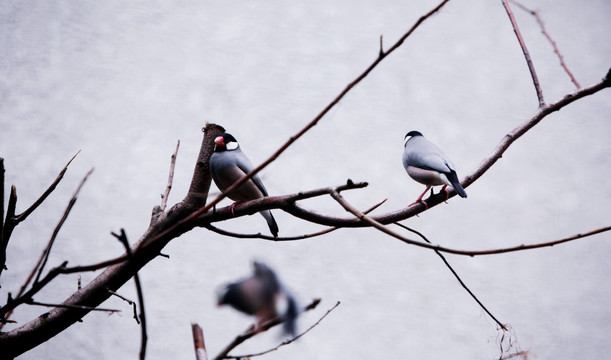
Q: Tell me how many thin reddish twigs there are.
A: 2